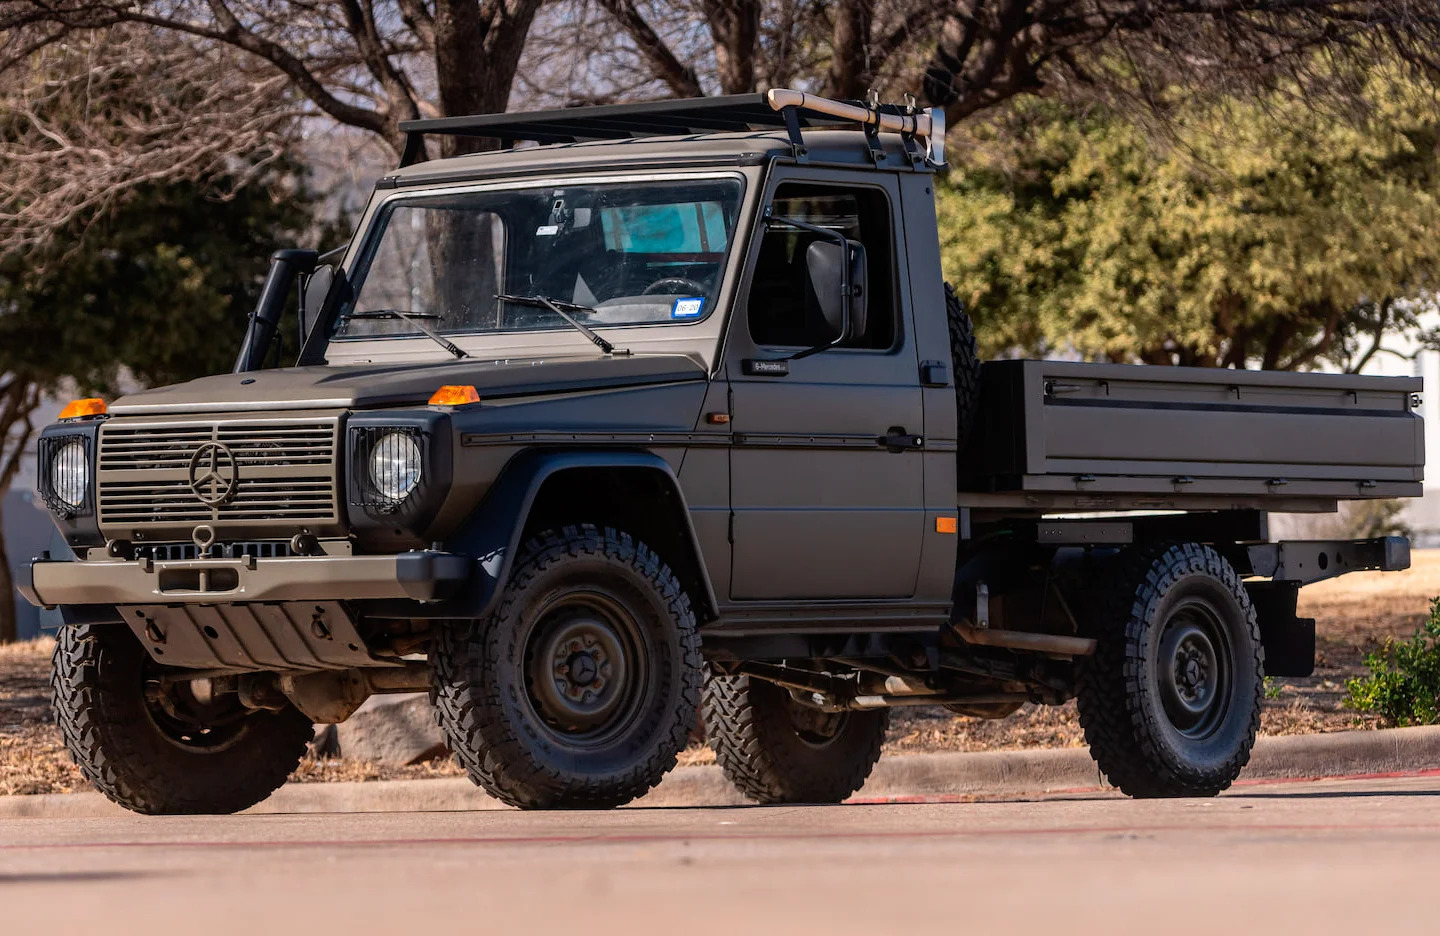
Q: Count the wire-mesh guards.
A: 2